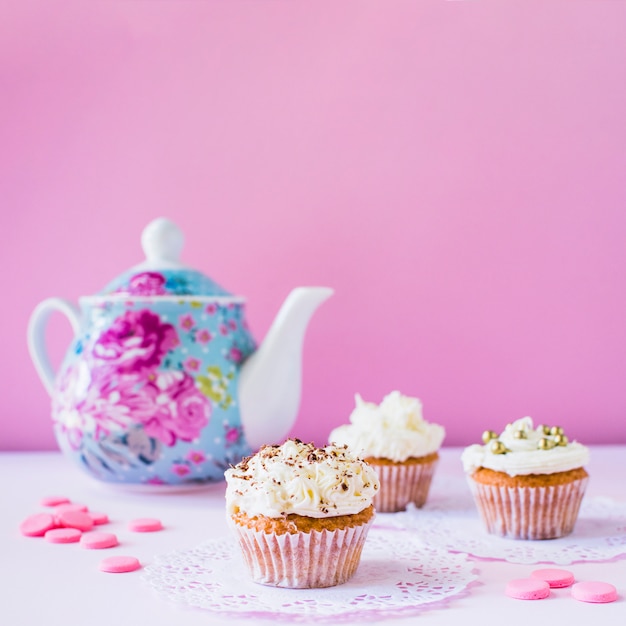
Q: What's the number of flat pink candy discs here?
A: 12